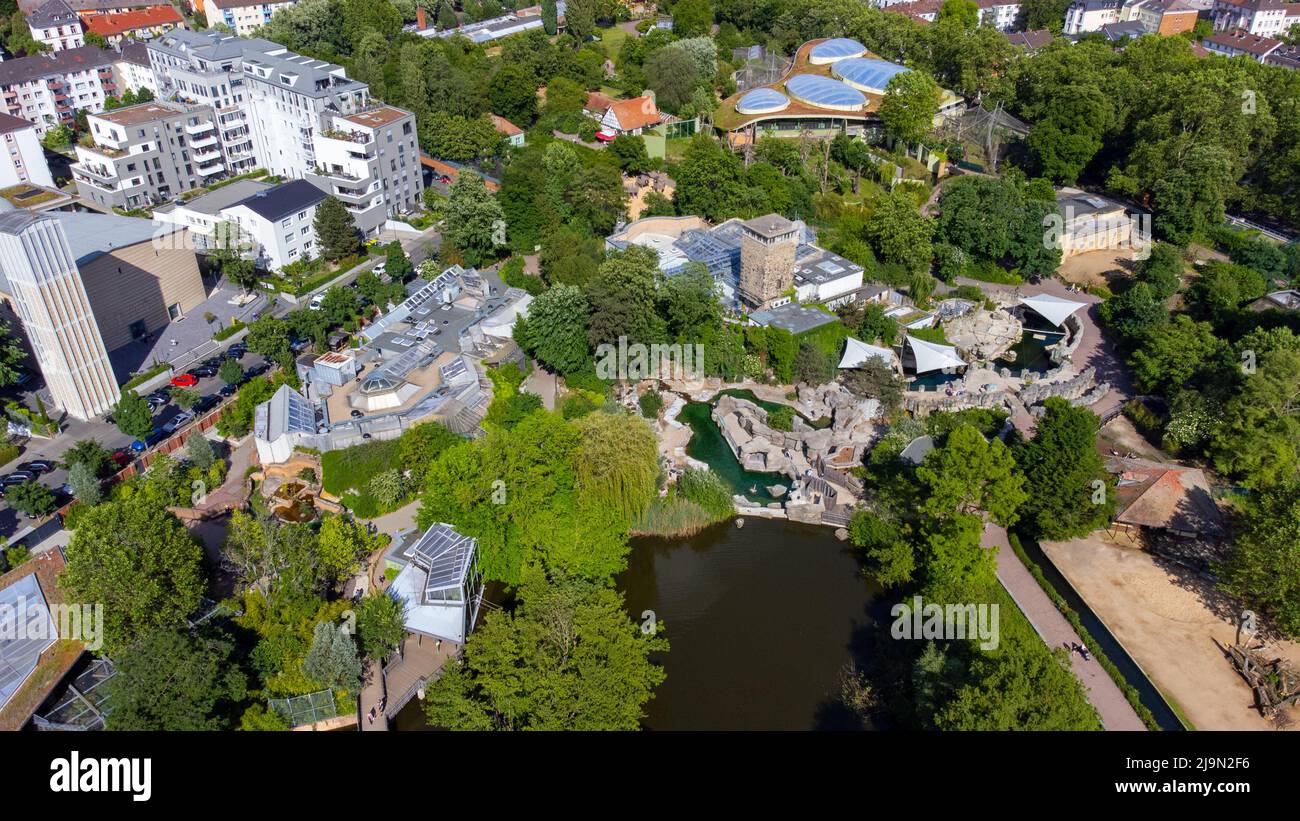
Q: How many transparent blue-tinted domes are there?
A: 4